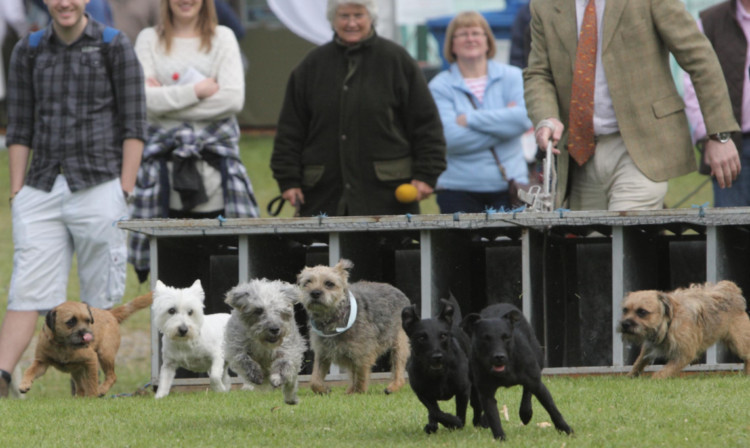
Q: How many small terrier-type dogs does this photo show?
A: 7